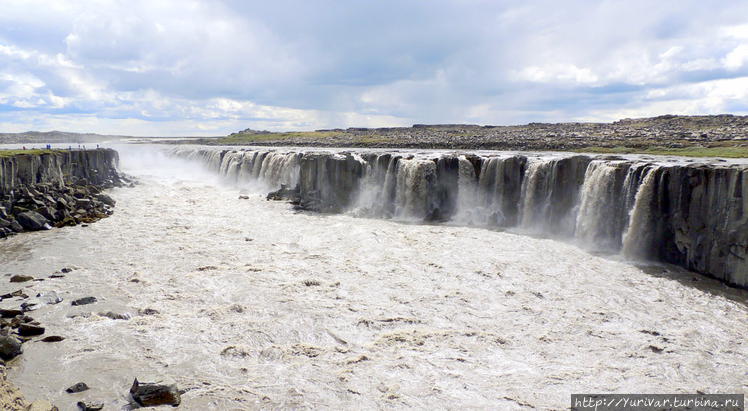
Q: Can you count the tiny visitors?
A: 7